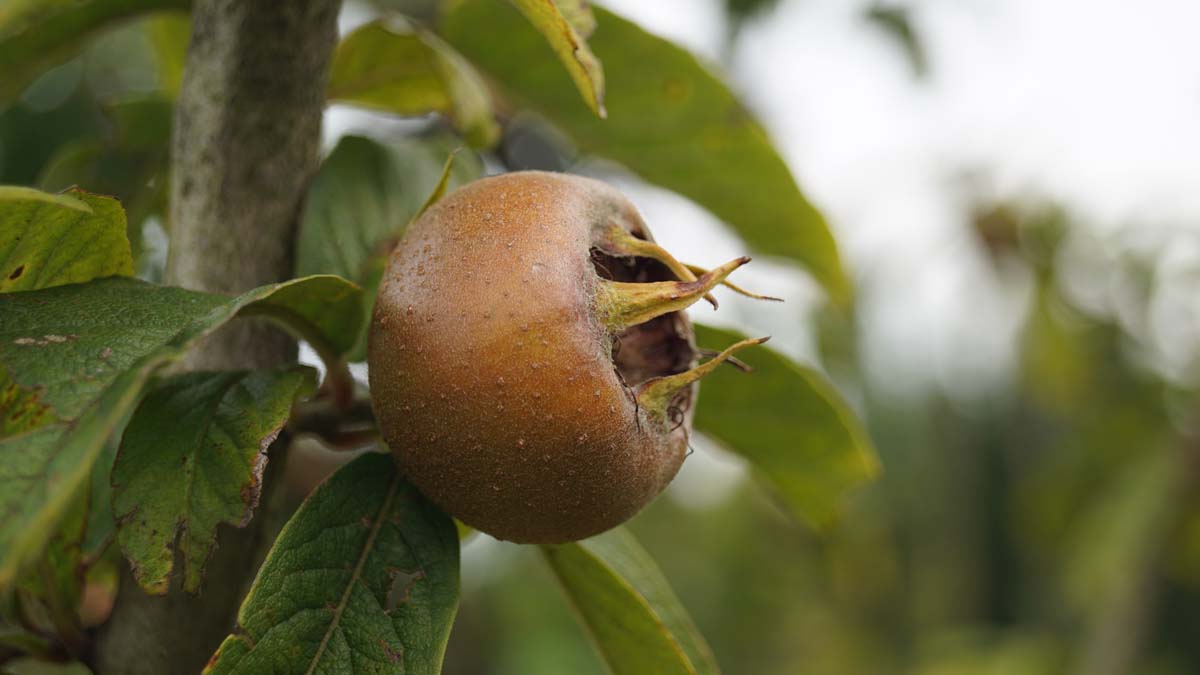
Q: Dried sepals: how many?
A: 5